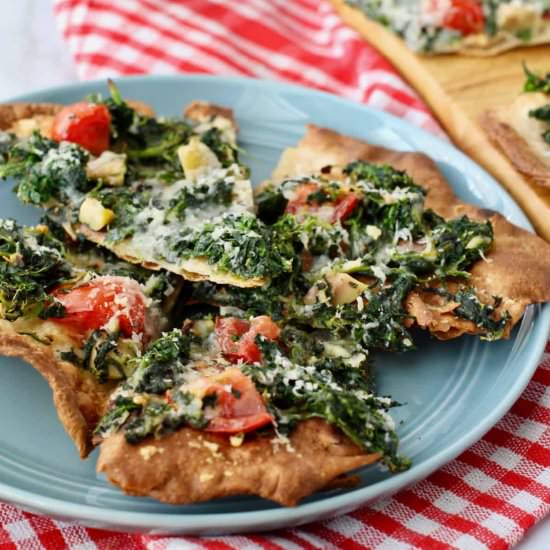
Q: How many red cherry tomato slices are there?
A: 6